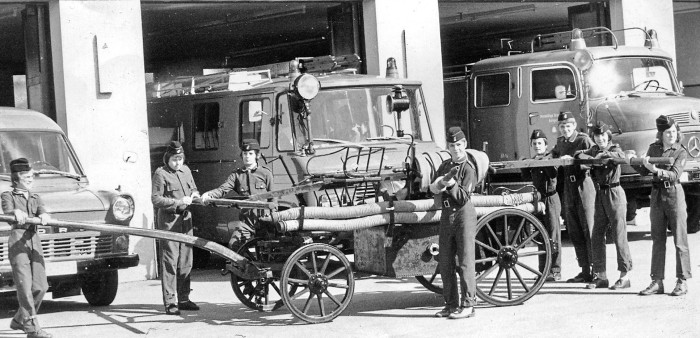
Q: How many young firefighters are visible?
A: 8